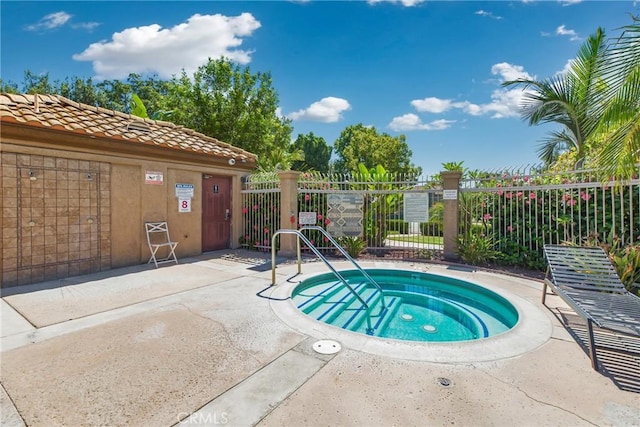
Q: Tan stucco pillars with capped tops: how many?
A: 2